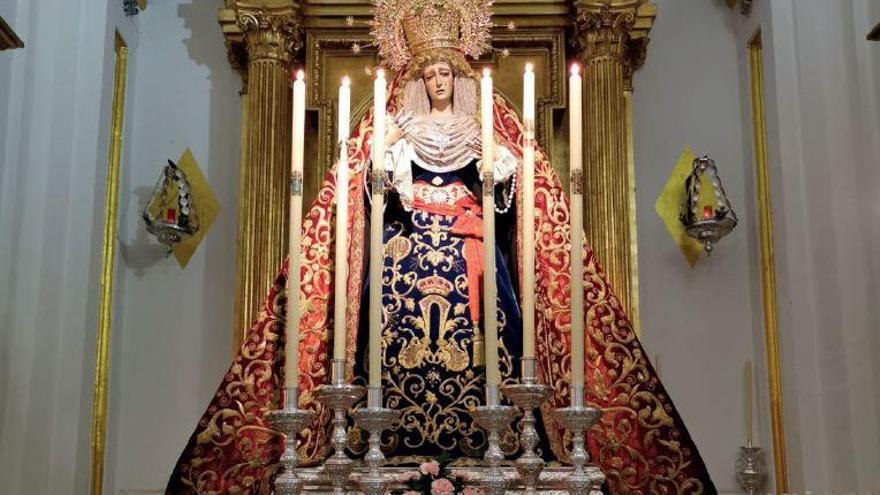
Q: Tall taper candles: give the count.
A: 6